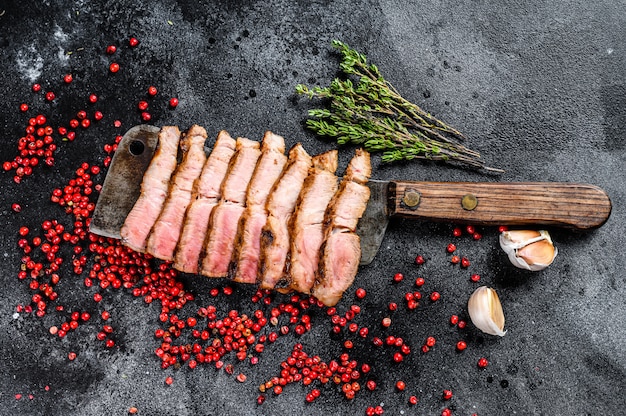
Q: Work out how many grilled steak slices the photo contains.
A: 8